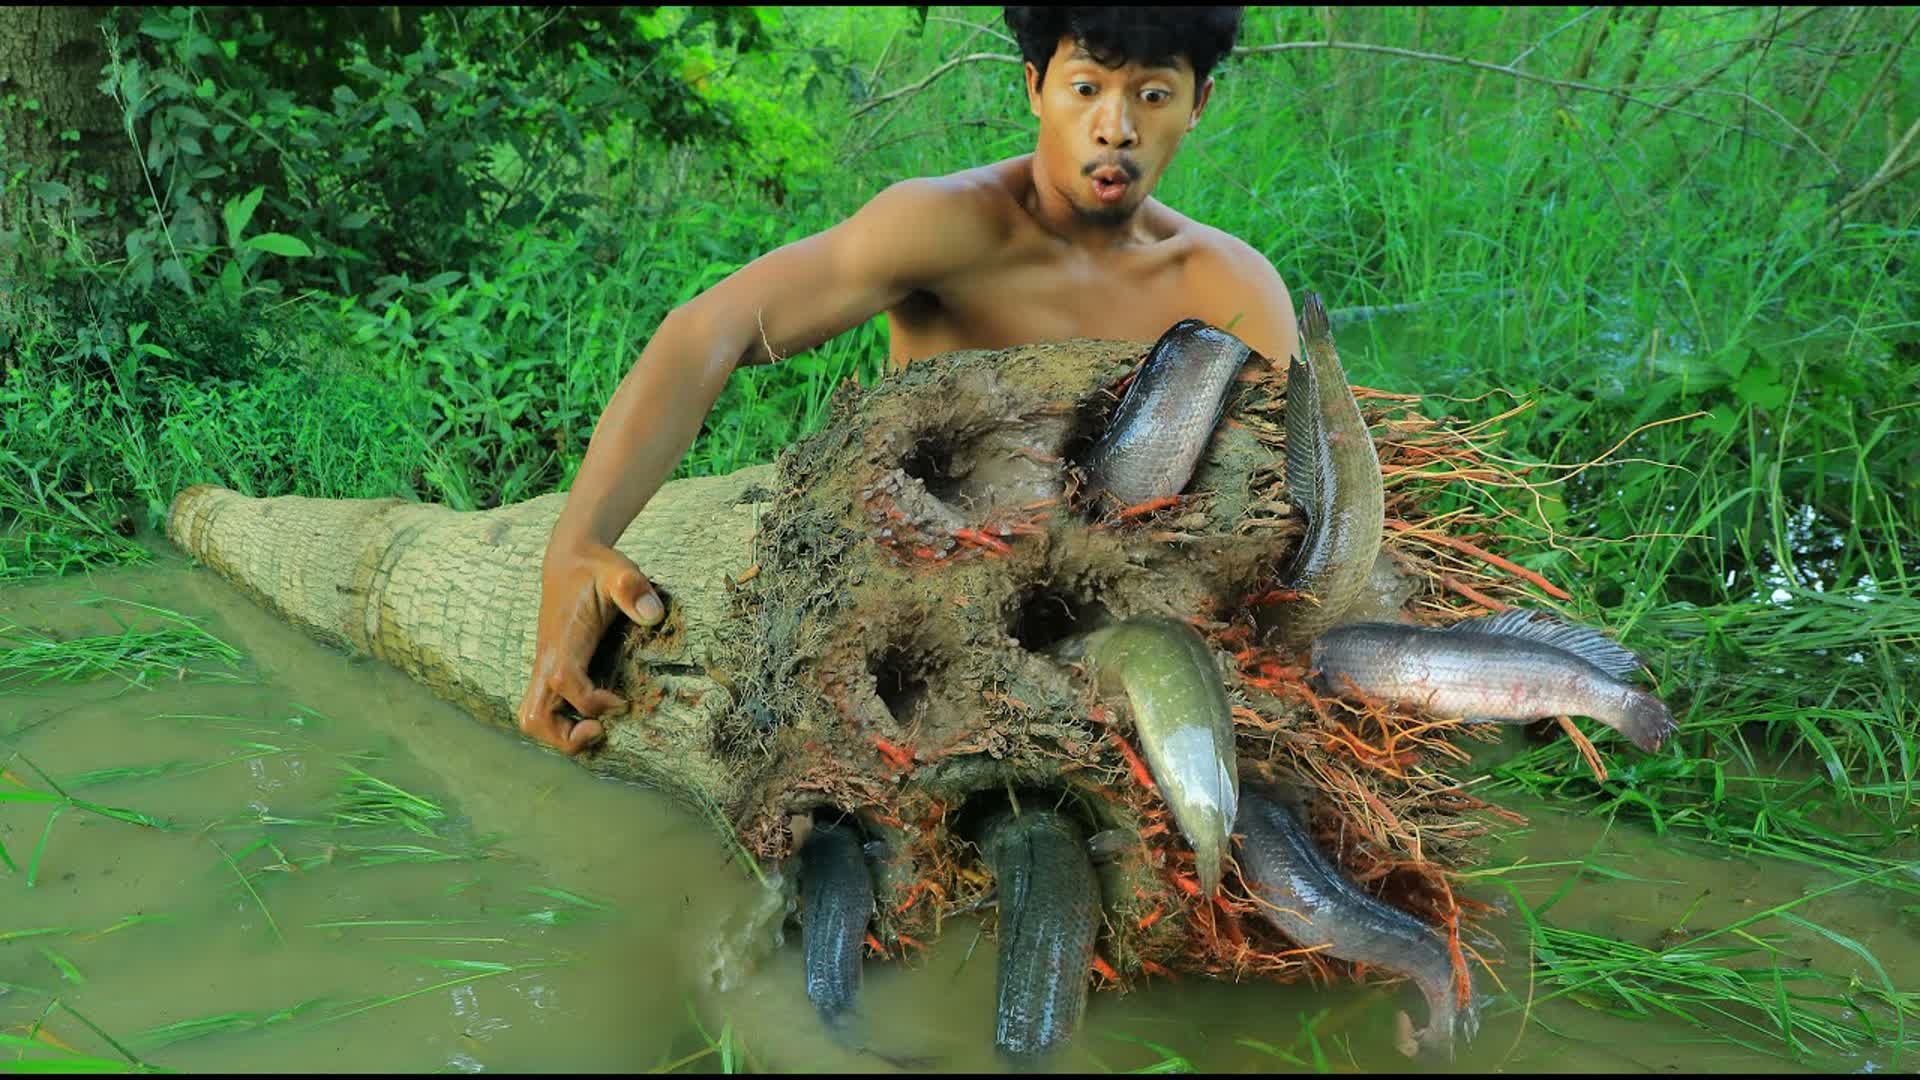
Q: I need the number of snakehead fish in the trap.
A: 7